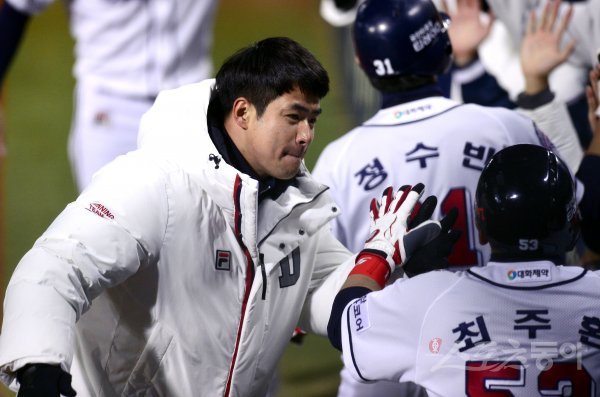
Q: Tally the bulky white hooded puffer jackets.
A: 1